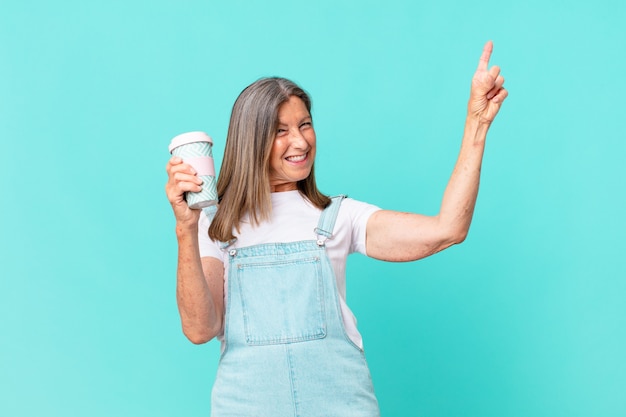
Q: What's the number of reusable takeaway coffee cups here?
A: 1